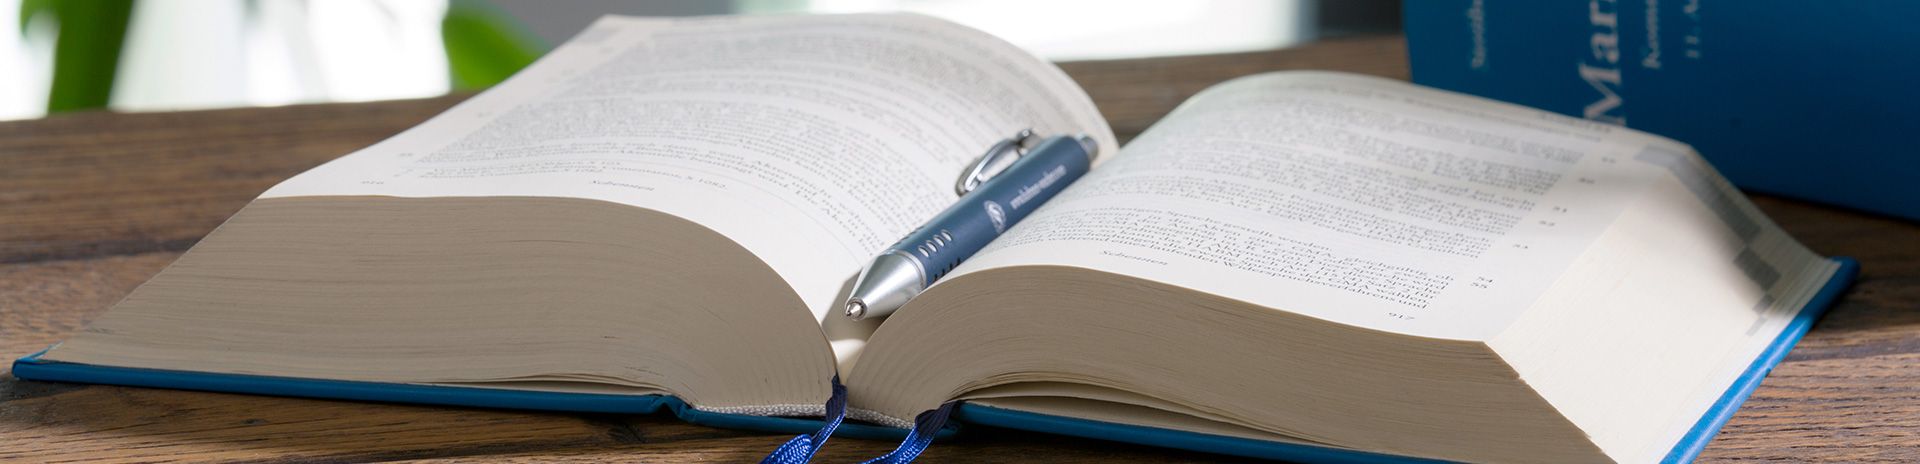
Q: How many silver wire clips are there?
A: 1